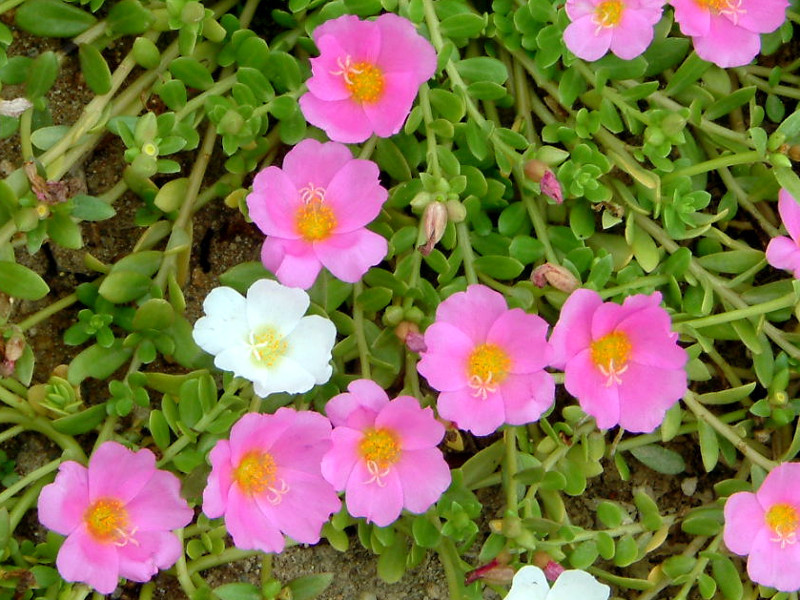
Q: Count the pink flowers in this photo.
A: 11